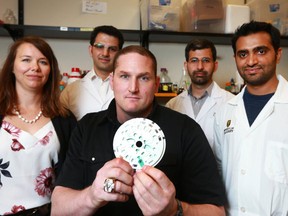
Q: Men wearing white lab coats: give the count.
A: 3